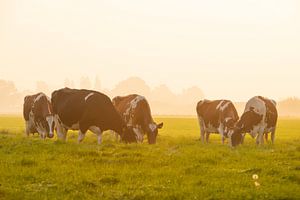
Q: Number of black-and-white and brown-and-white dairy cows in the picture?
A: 5